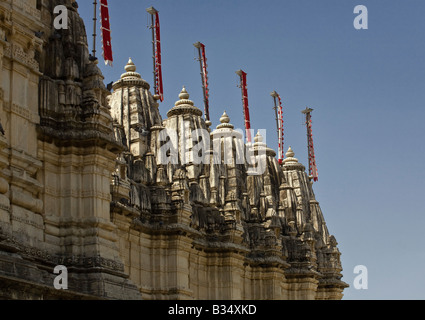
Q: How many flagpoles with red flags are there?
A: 6